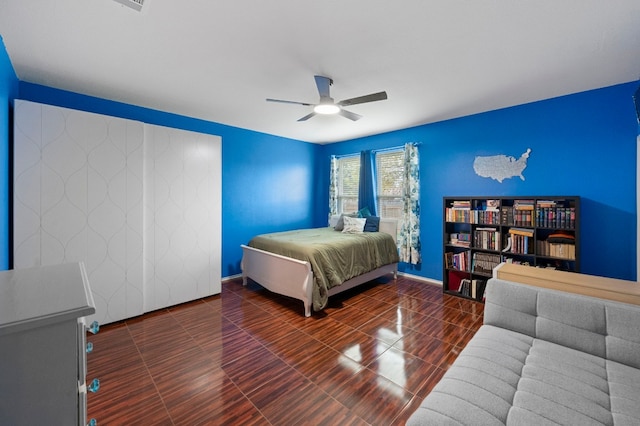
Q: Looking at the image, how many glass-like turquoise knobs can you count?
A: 4